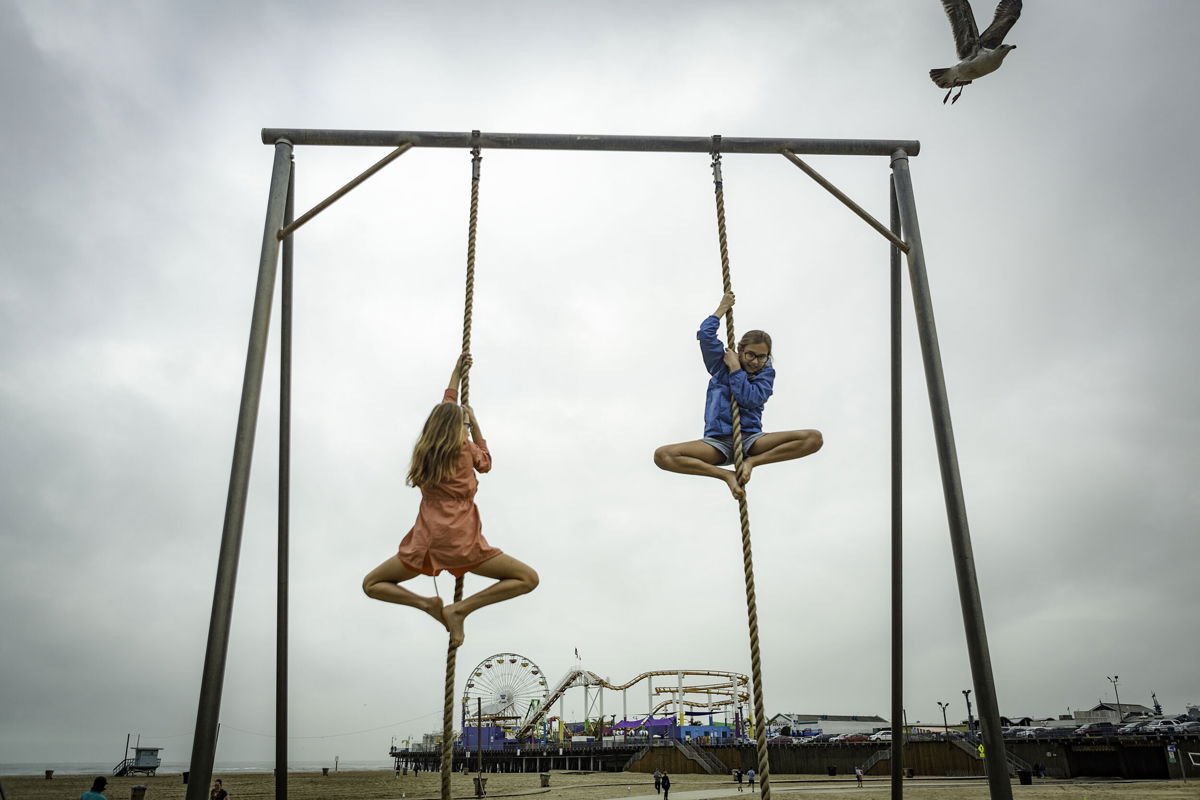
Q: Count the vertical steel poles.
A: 4